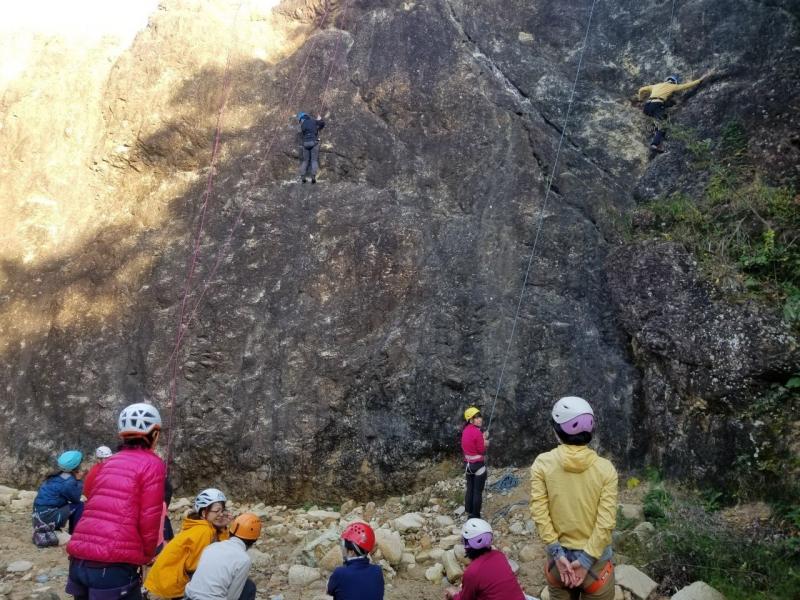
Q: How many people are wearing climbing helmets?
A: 11